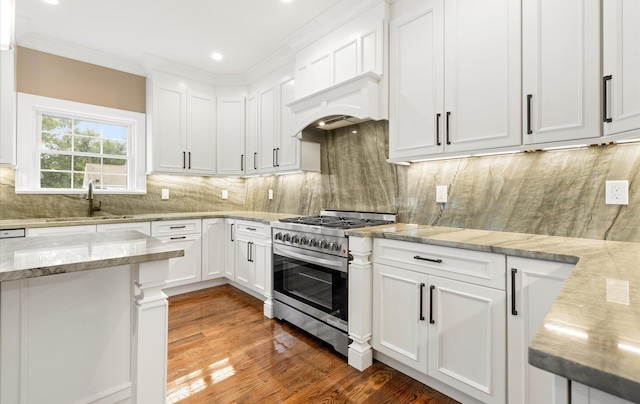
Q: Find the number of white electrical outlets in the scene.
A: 5